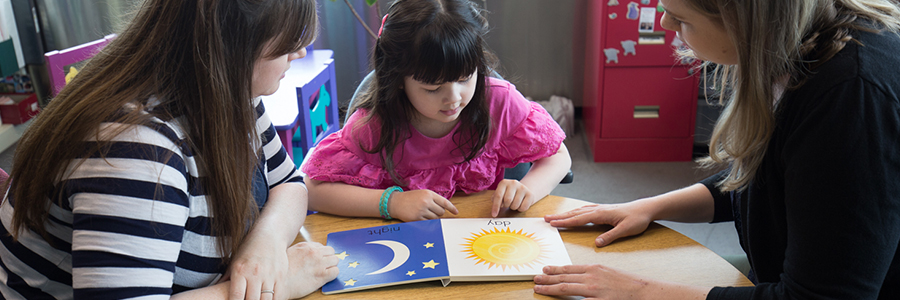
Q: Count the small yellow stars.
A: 6